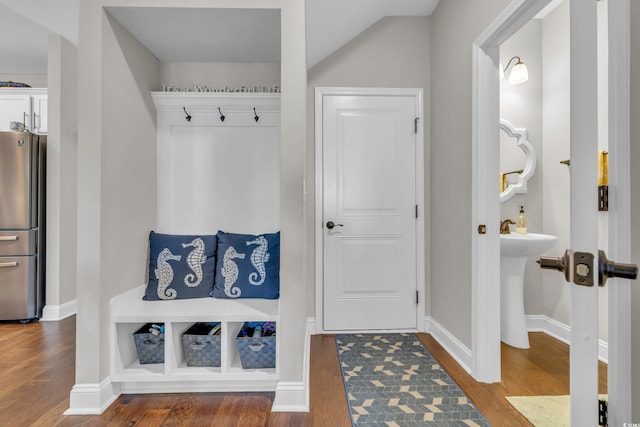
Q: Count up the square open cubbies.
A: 3